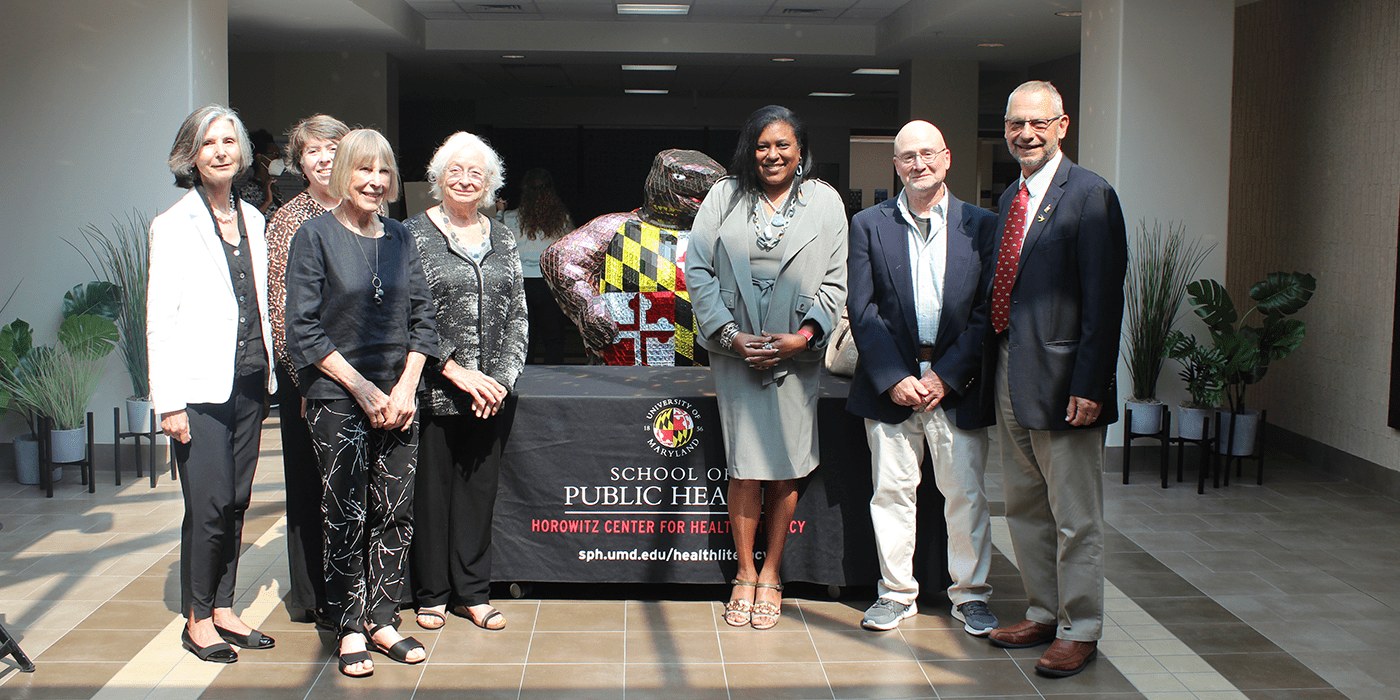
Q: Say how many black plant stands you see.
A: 5